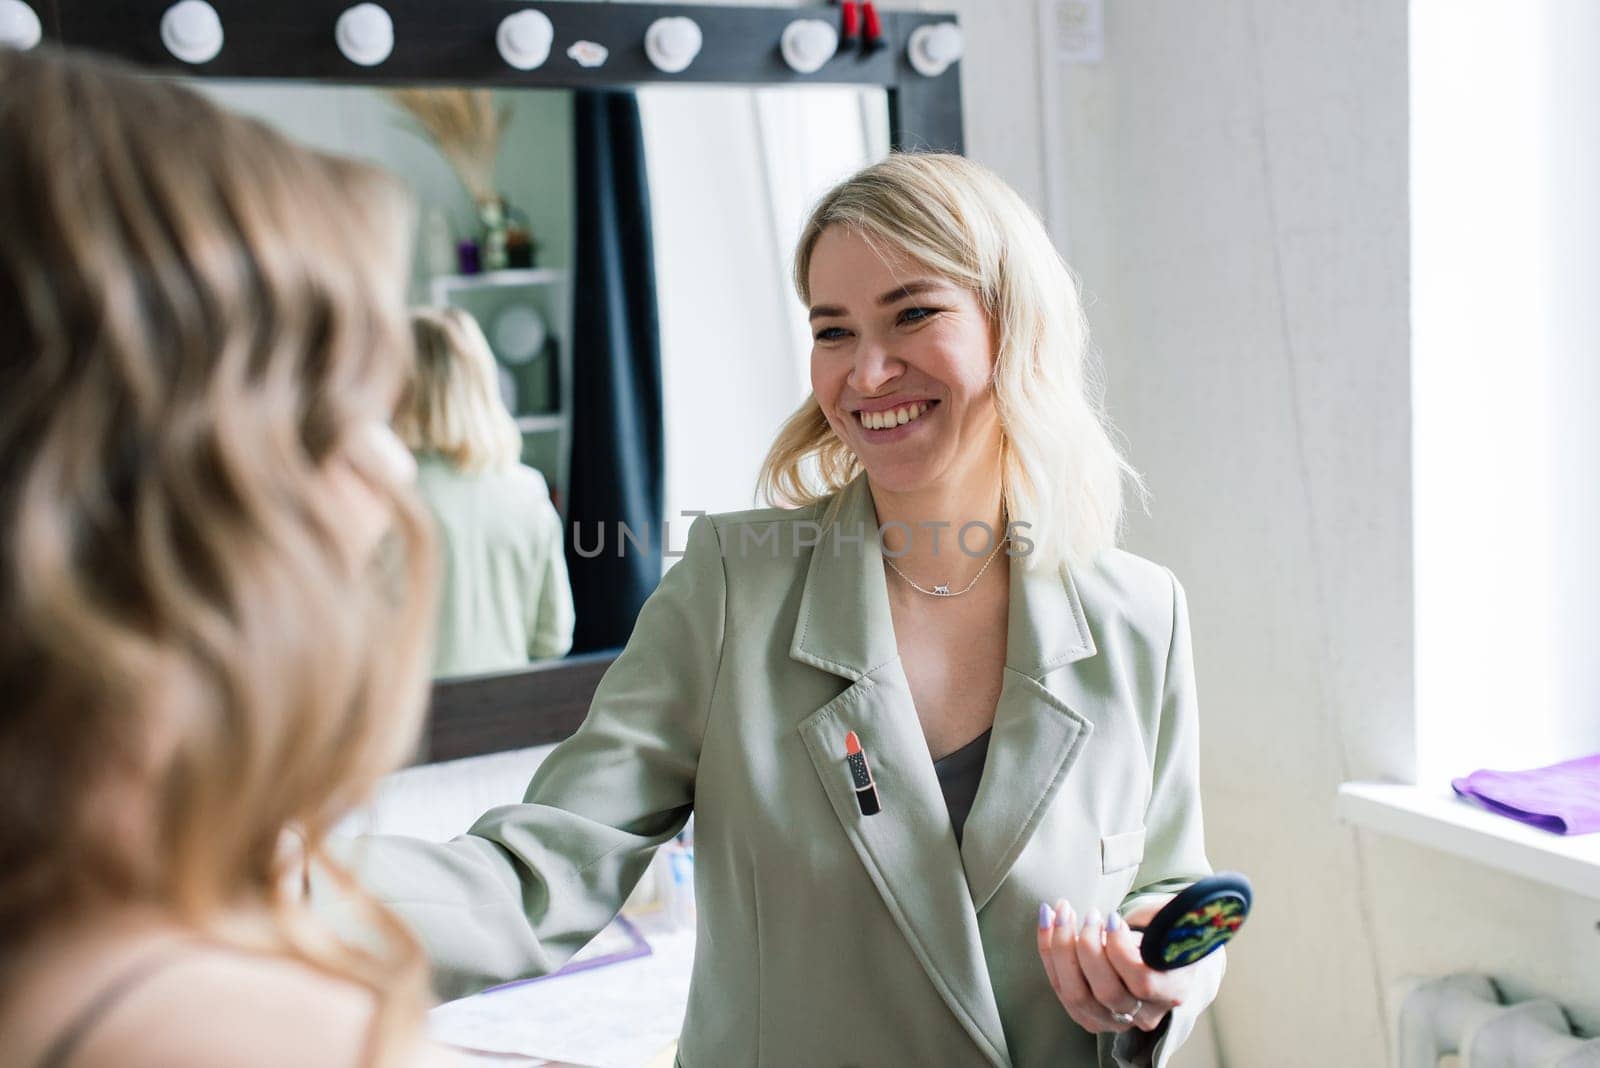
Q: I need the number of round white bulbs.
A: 7